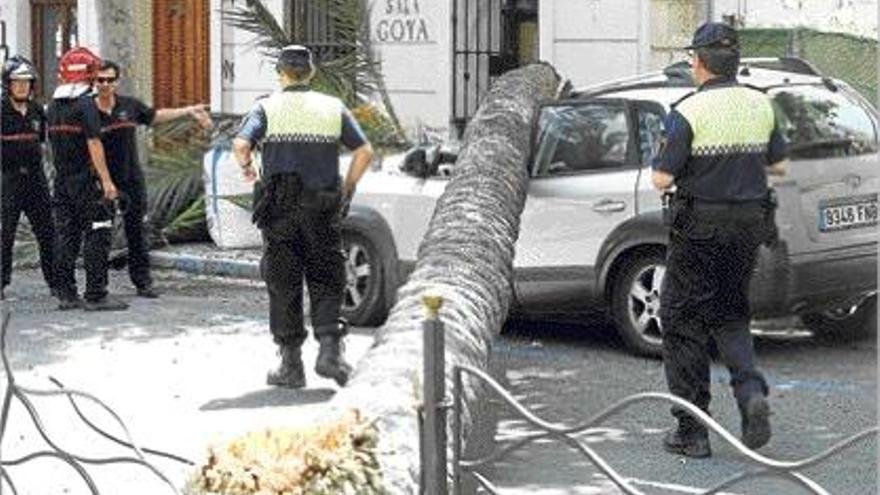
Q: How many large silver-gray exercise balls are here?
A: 0